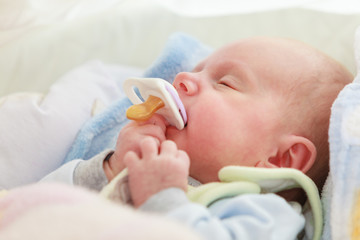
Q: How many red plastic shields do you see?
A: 0